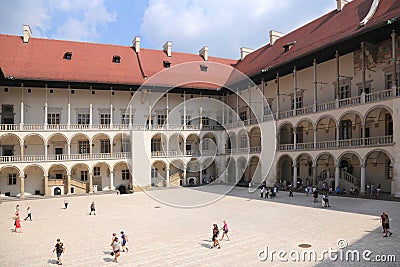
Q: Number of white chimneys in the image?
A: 7